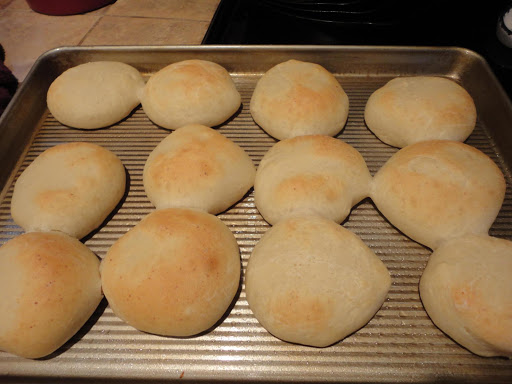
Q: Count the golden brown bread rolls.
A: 12